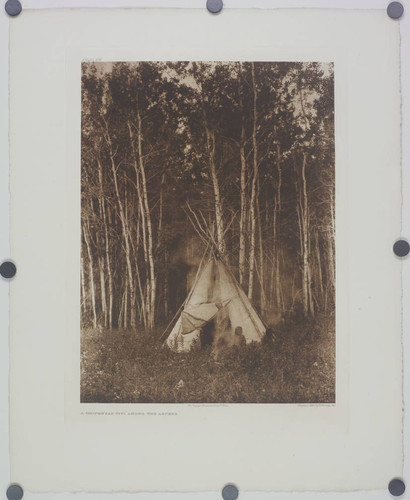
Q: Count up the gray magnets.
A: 8